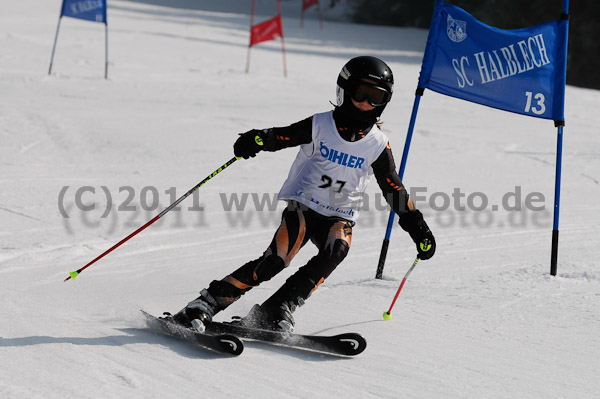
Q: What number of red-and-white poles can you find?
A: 2